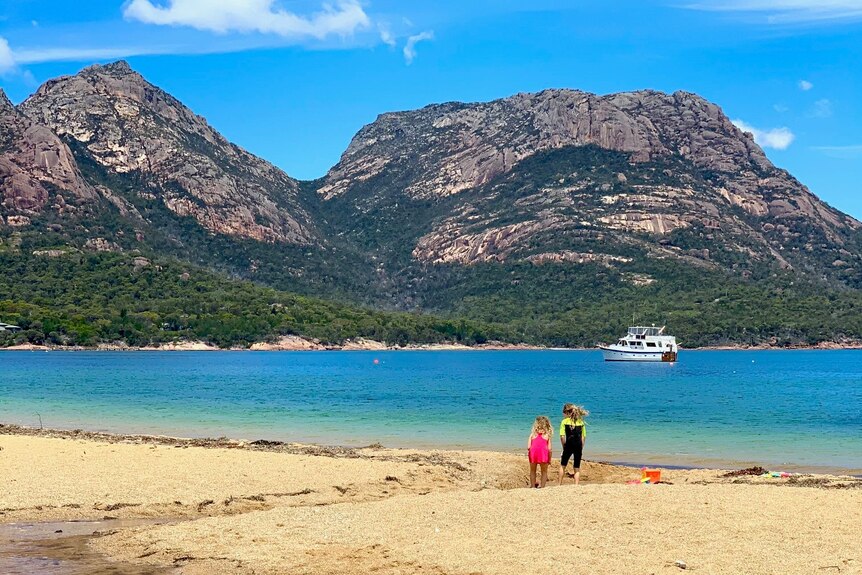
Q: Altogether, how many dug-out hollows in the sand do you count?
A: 1